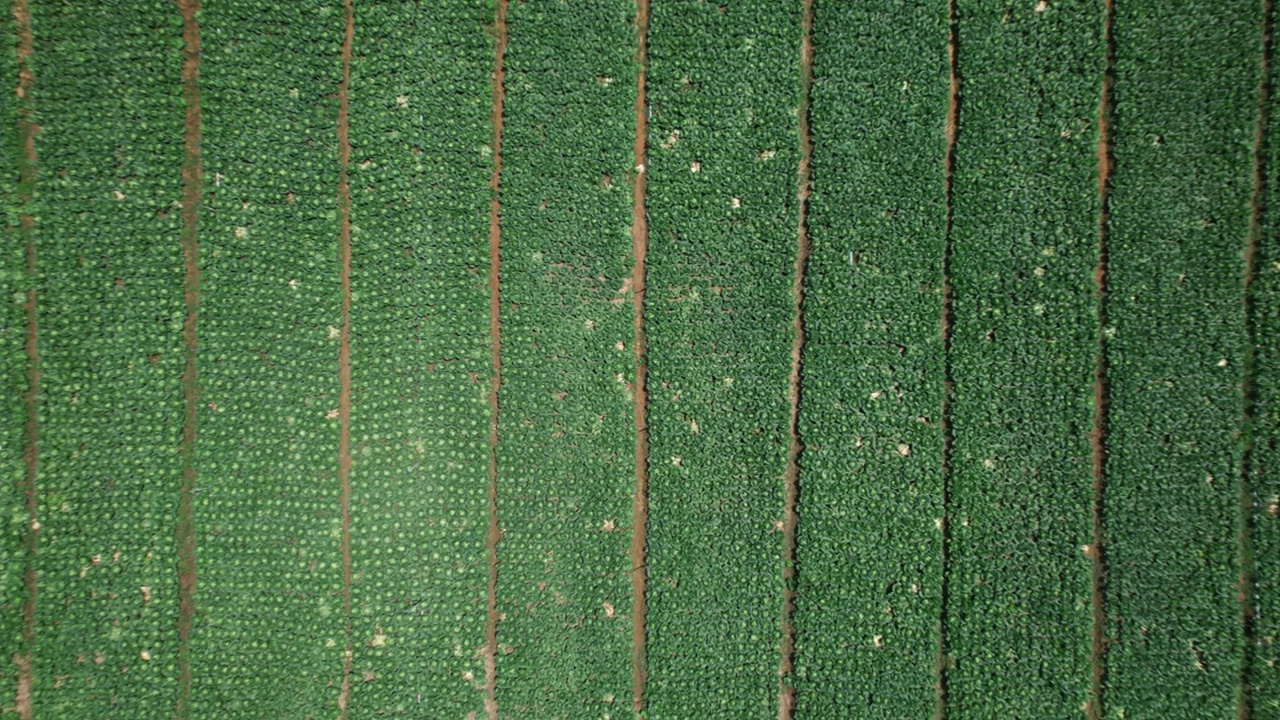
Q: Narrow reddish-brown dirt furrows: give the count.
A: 9